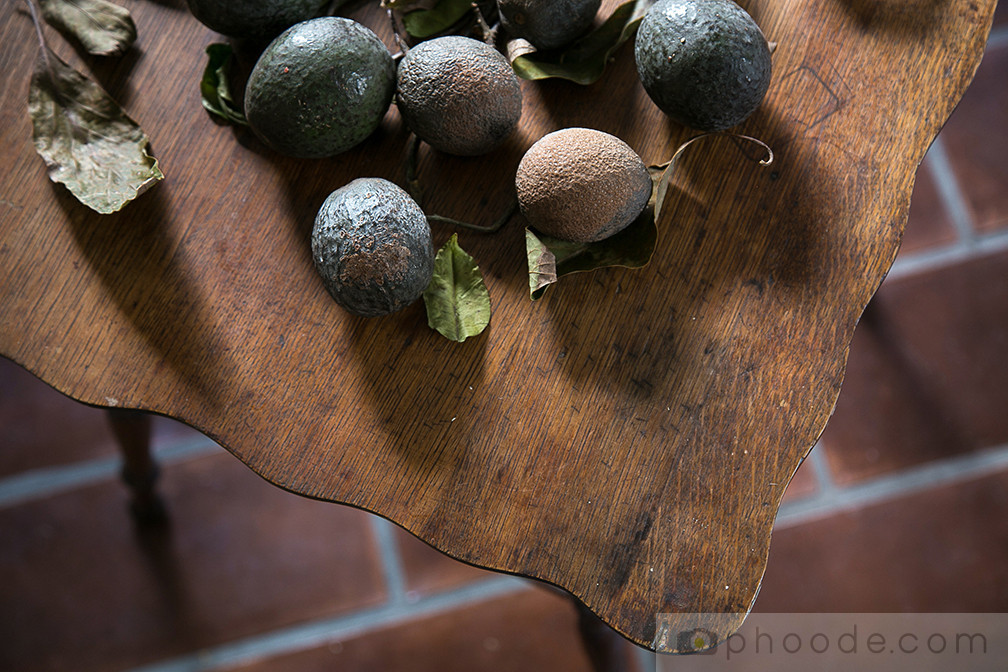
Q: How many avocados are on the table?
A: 7